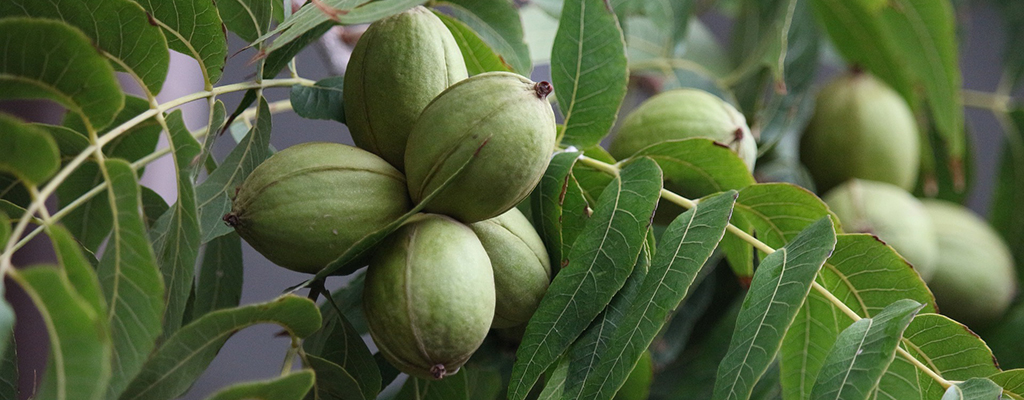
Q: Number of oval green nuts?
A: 9